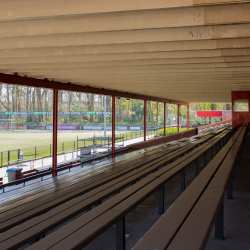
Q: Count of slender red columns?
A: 6